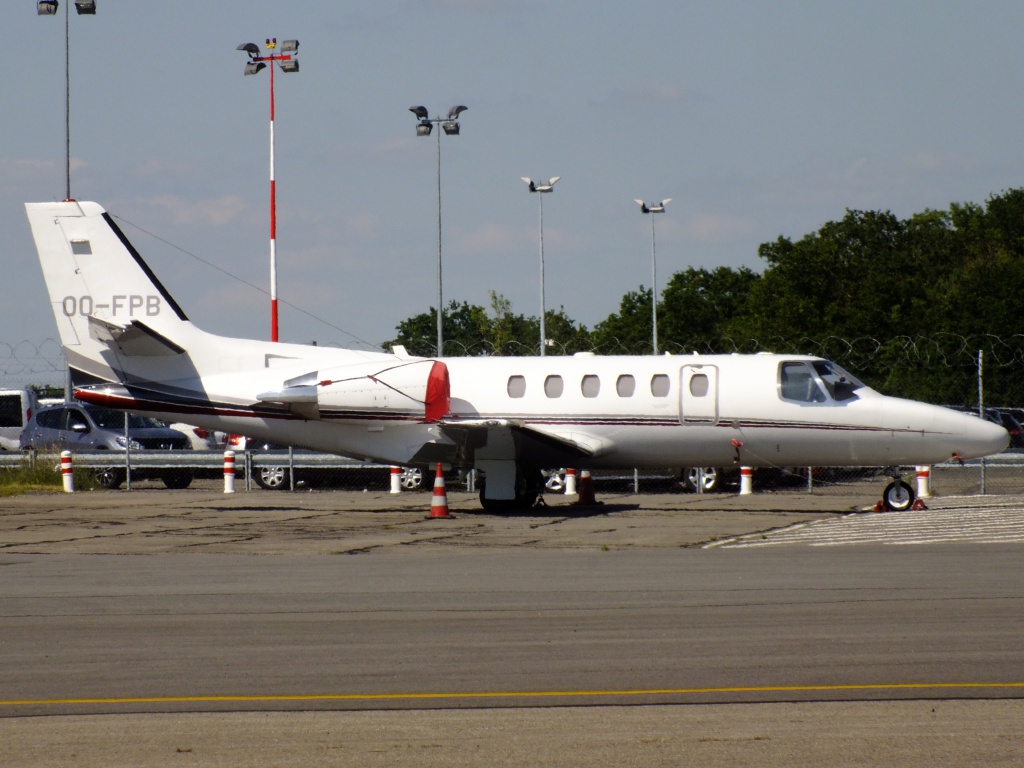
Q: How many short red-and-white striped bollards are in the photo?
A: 6